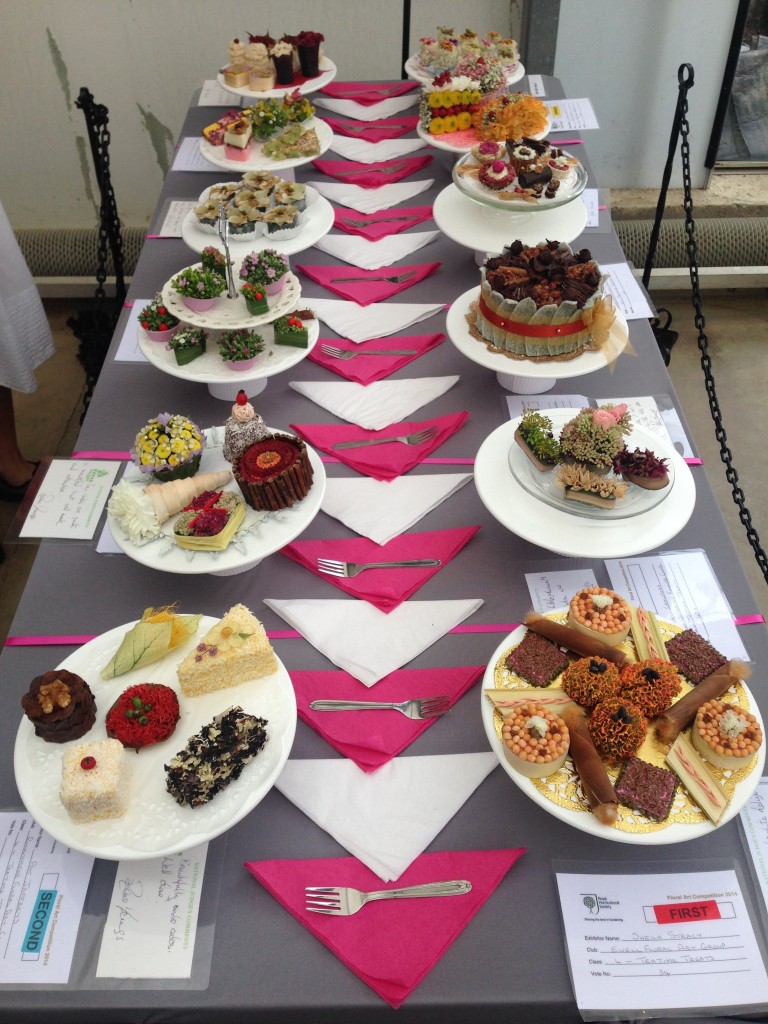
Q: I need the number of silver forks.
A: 10